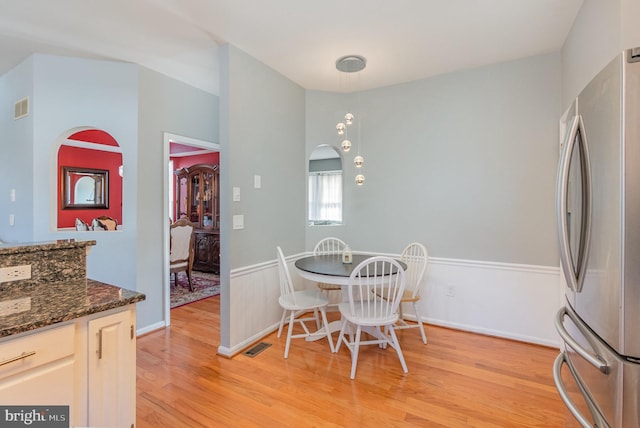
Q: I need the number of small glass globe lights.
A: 5